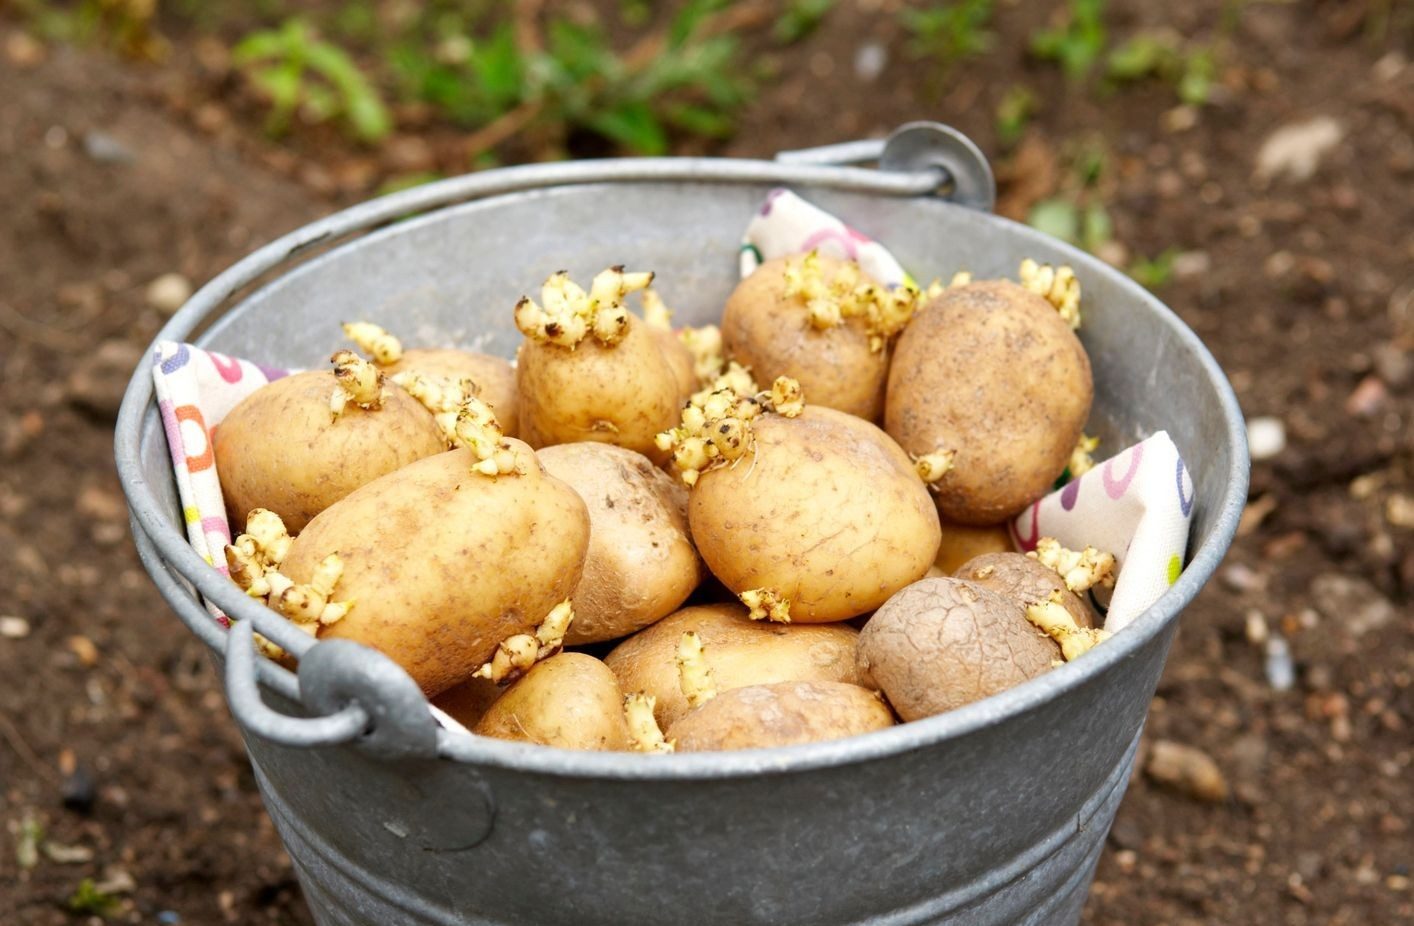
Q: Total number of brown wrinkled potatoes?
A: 2